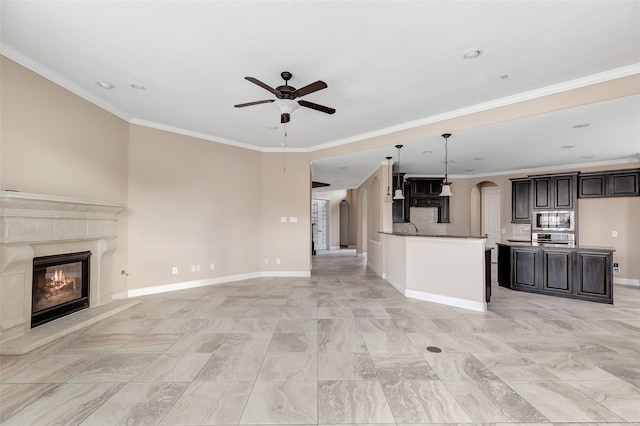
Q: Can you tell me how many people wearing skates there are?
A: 0